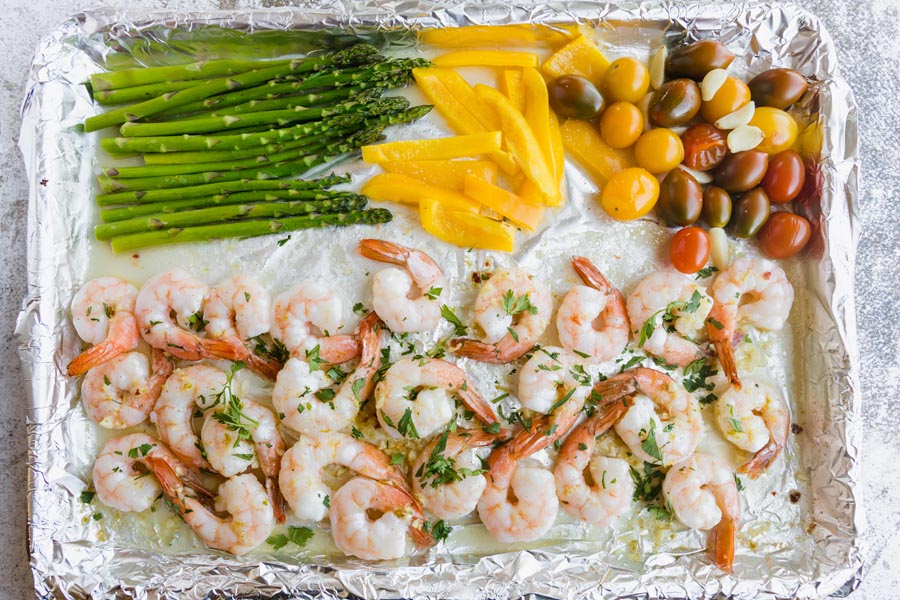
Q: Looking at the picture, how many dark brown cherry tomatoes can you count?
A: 8